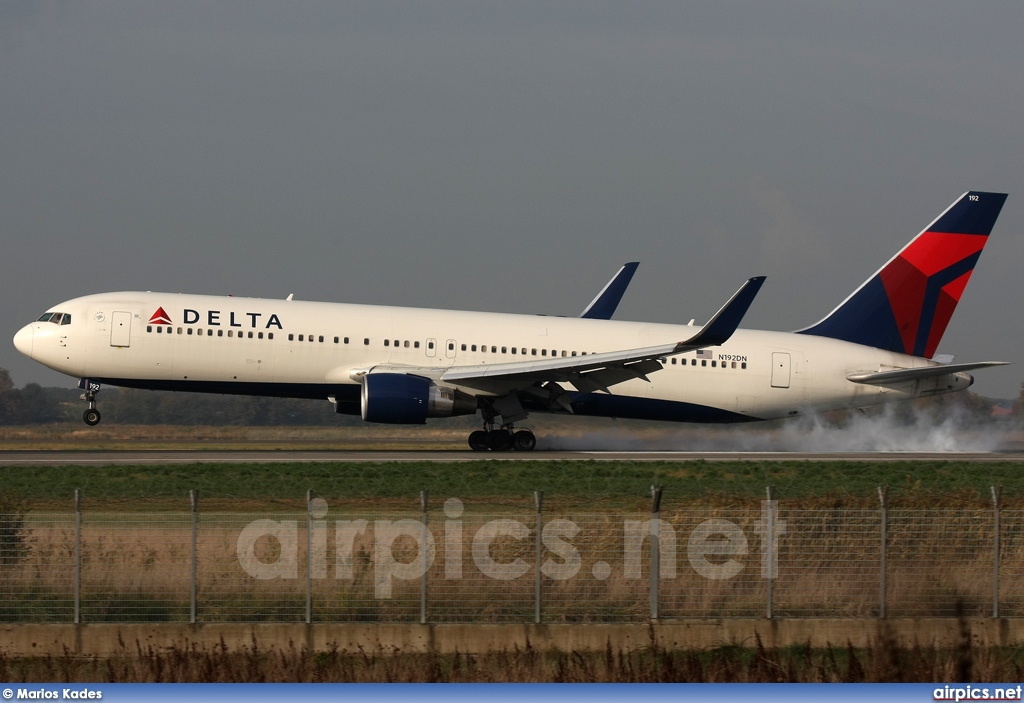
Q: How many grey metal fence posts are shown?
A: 9